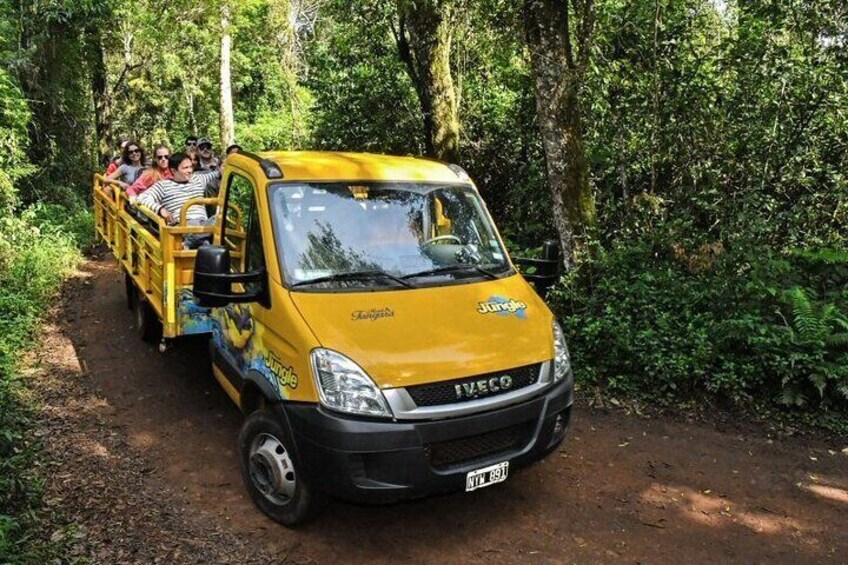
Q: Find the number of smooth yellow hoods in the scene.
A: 1